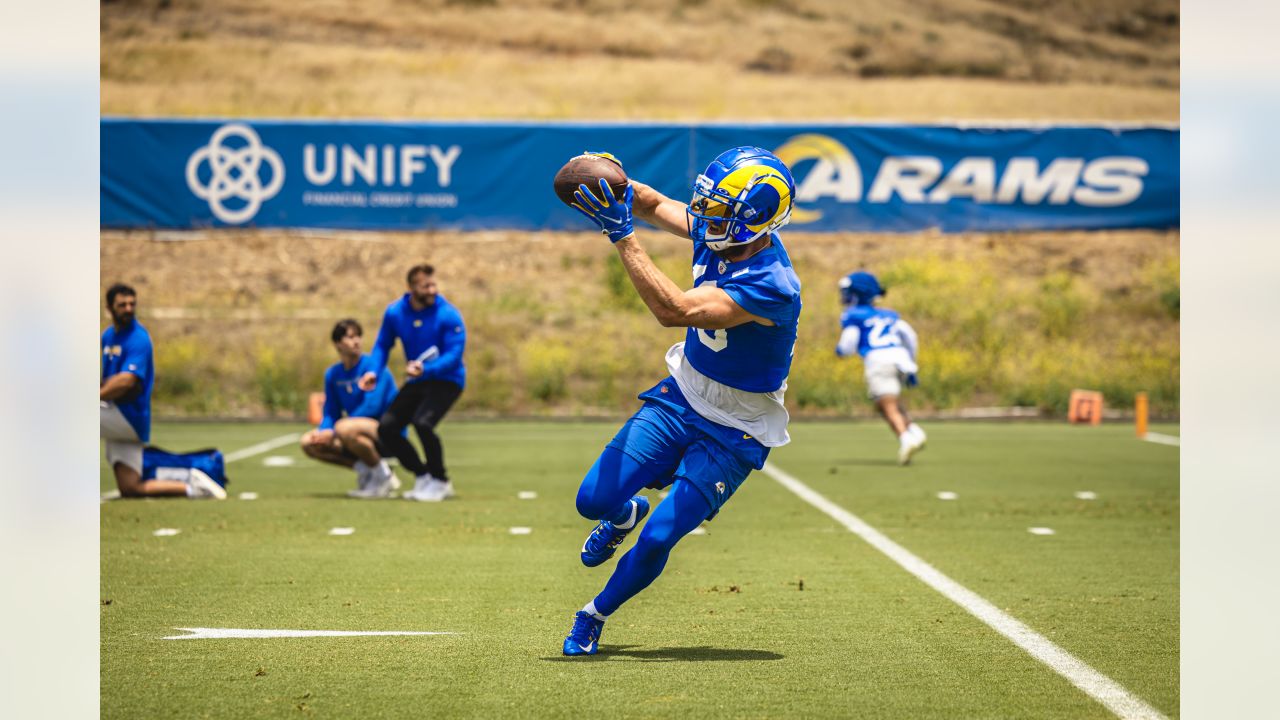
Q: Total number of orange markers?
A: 3